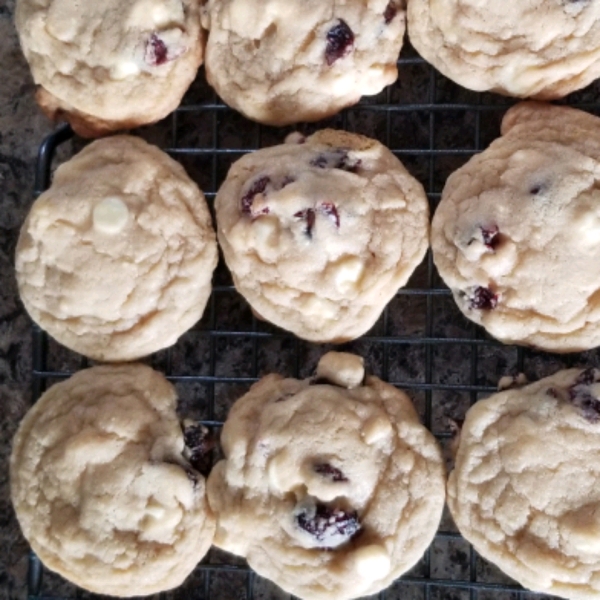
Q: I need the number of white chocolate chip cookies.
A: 9